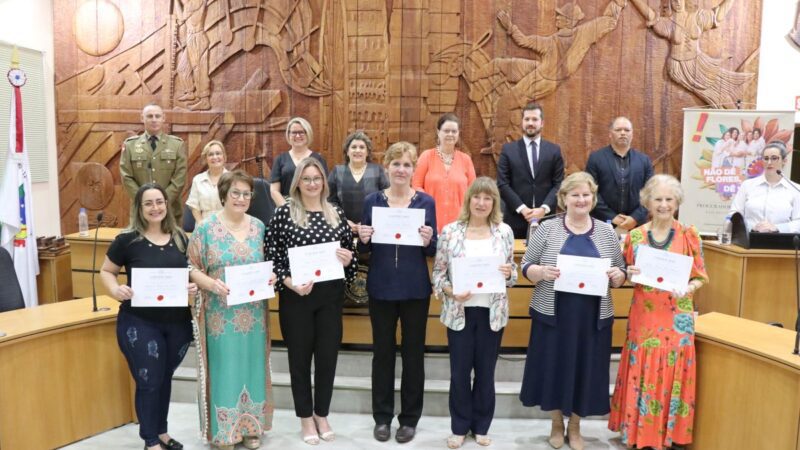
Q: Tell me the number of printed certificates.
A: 7